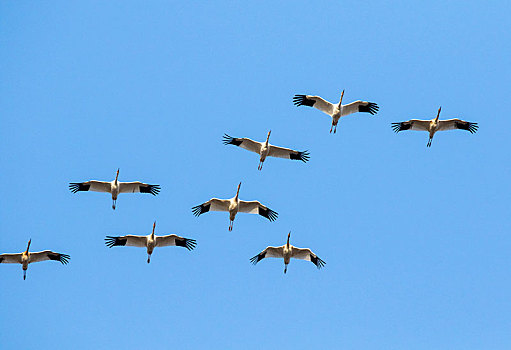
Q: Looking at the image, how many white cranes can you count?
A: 8